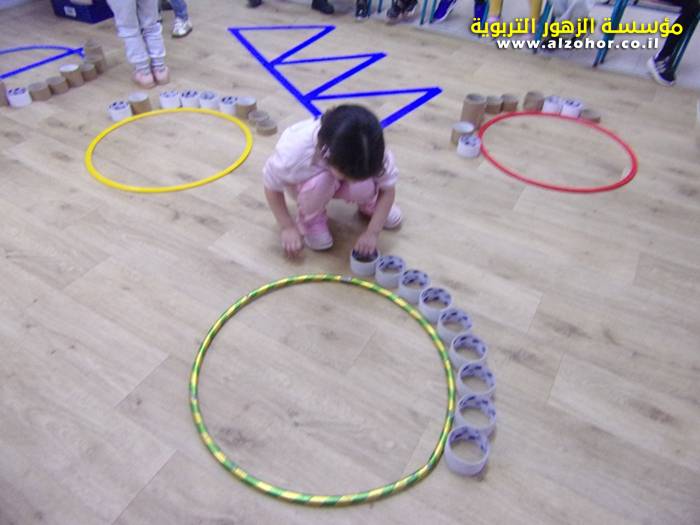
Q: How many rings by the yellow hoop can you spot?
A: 9